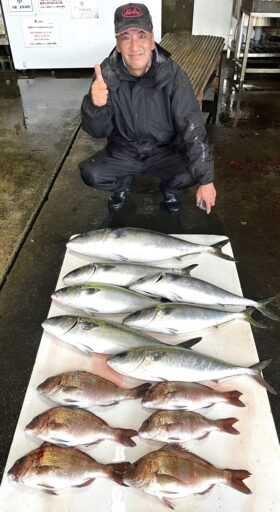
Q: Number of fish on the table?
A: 13